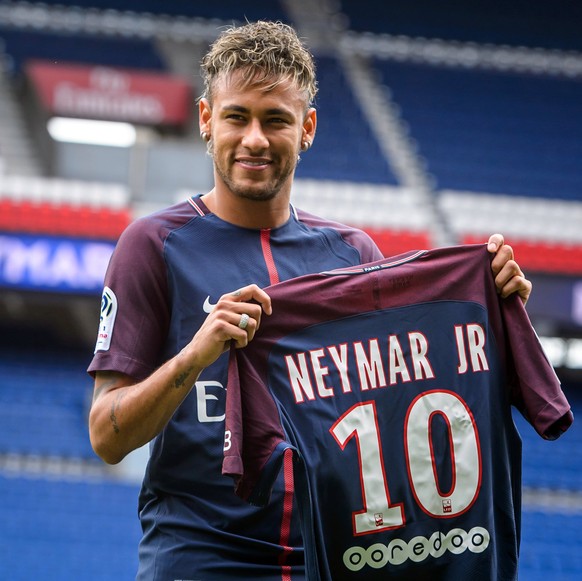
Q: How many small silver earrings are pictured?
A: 2